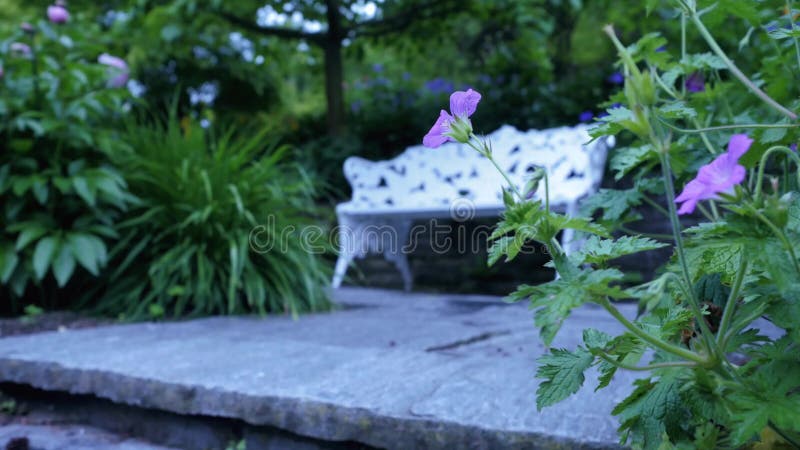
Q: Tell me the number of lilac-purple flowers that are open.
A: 2